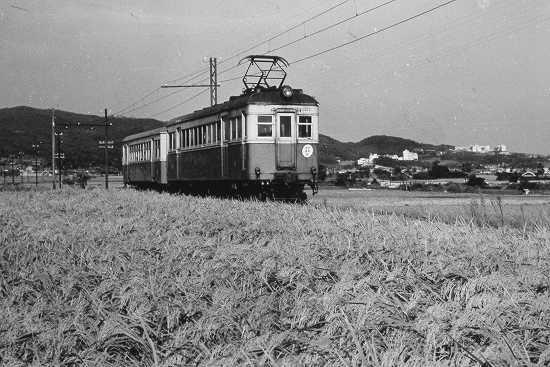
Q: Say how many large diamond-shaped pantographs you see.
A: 1